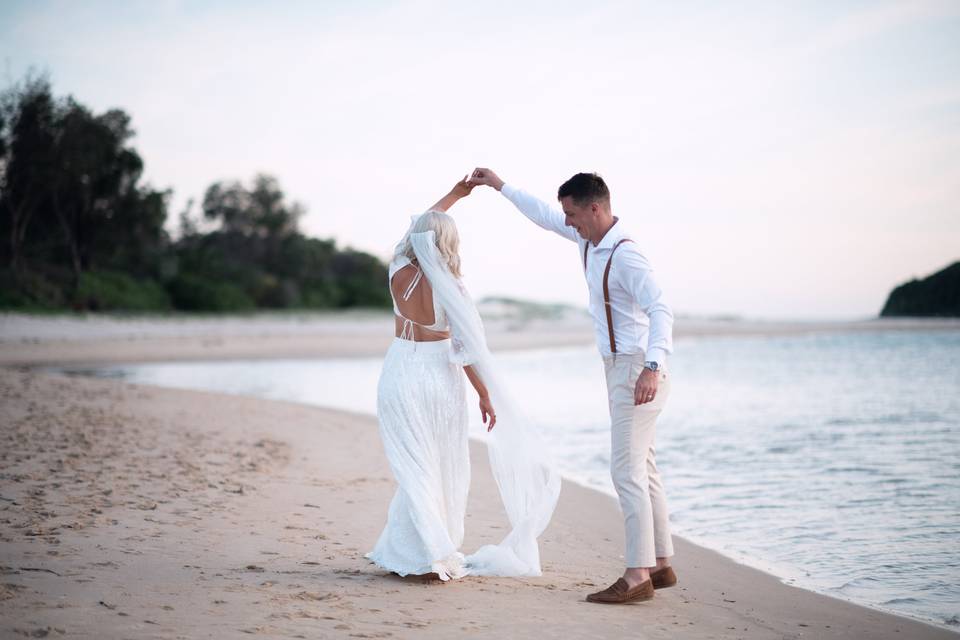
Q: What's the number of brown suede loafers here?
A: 2